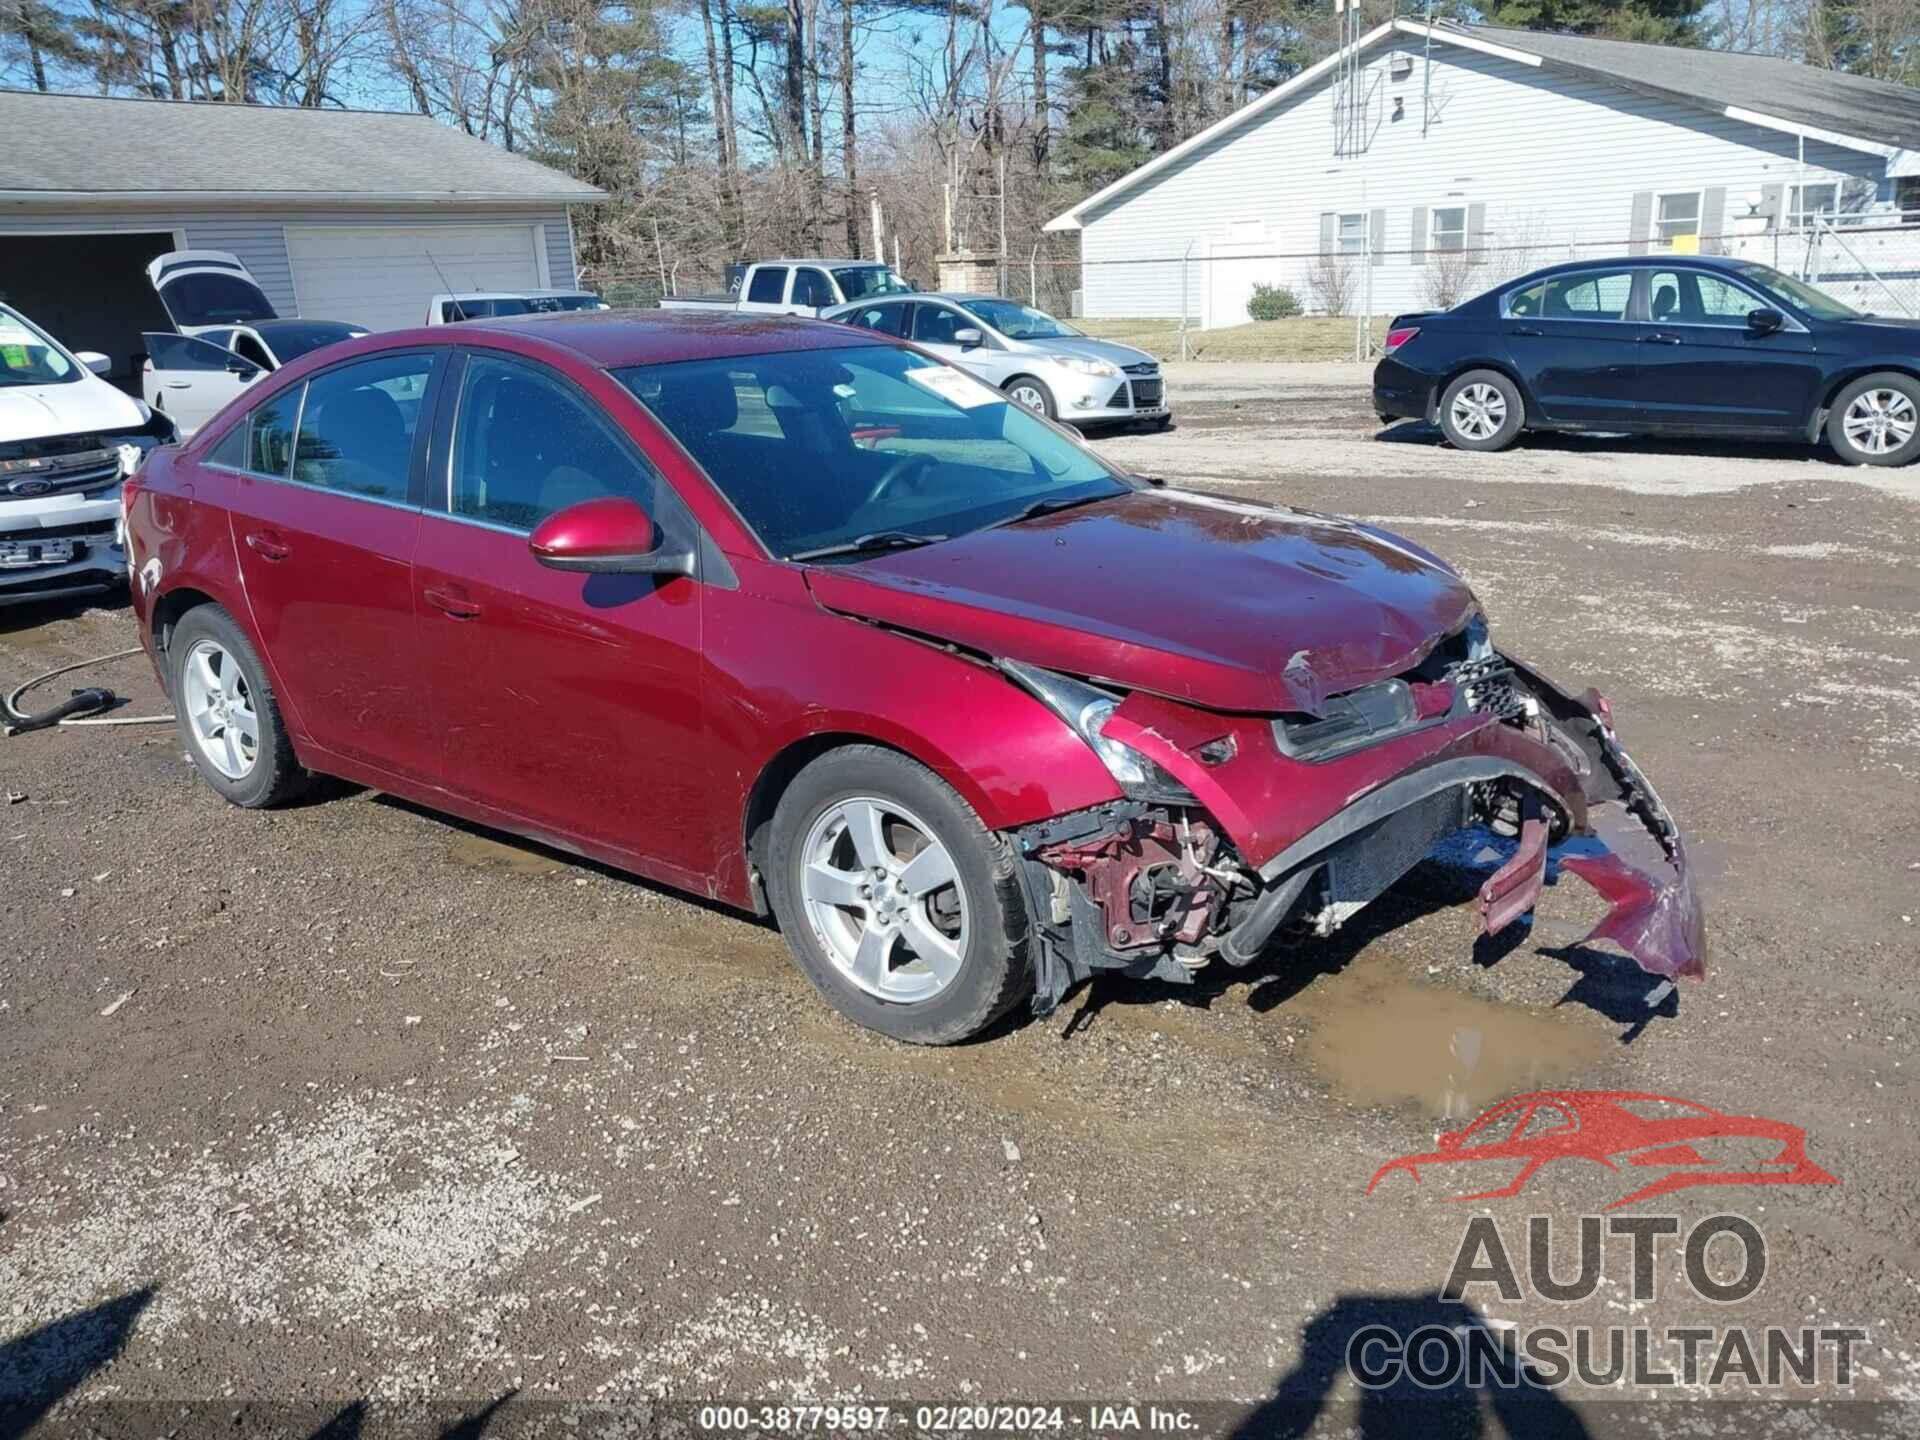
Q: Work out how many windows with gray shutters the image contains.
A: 4